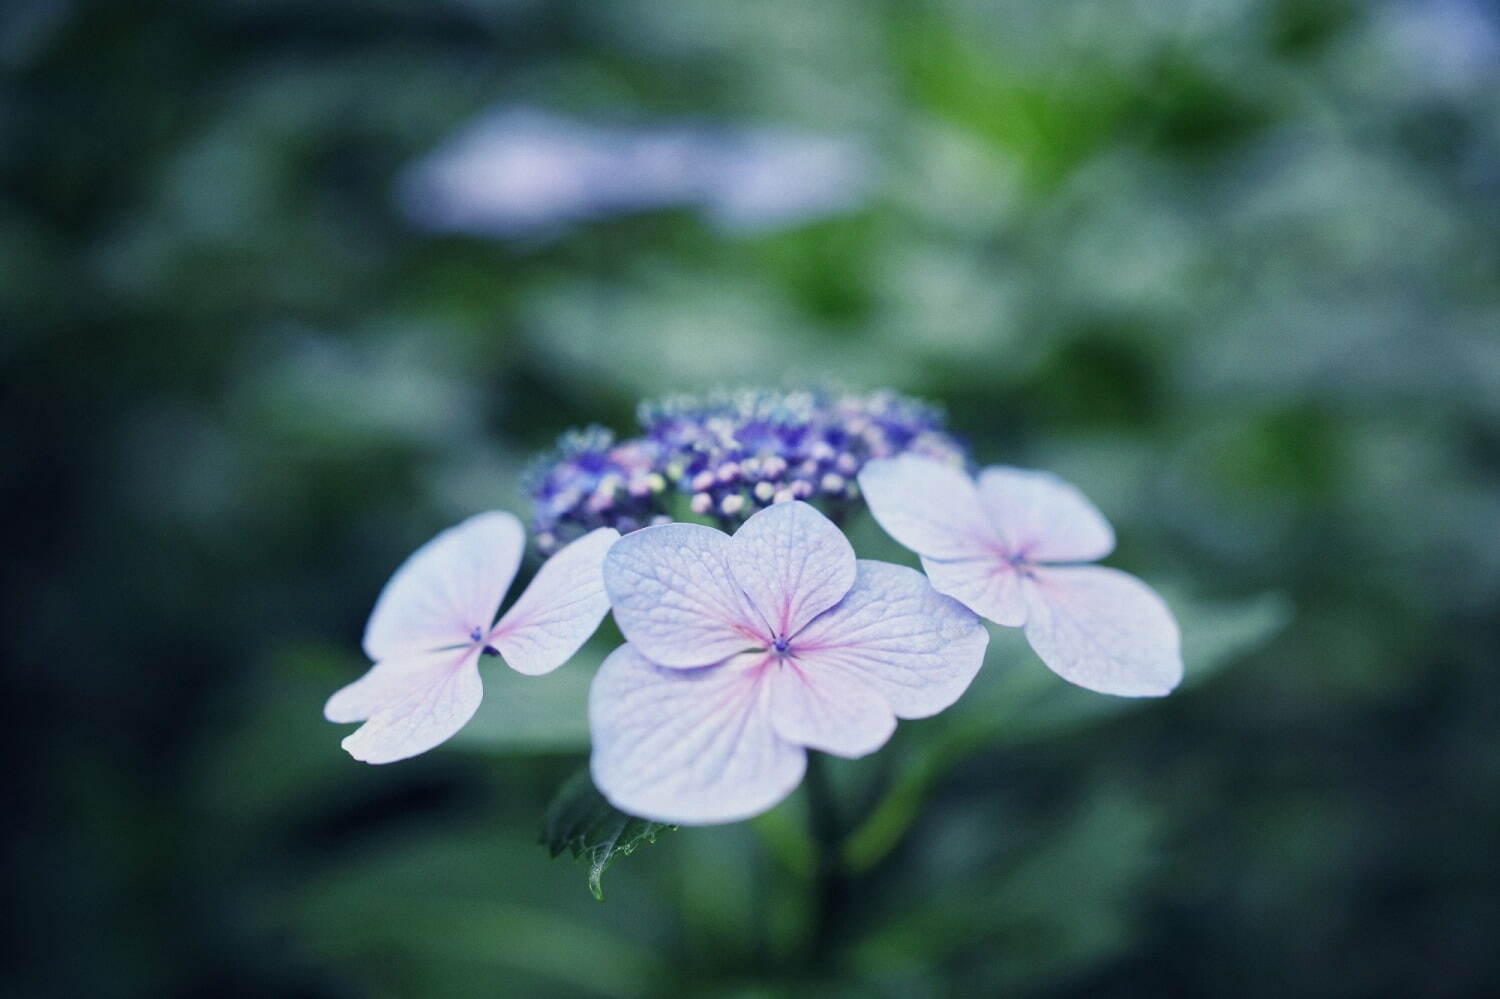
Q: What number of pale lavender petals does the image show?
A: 12